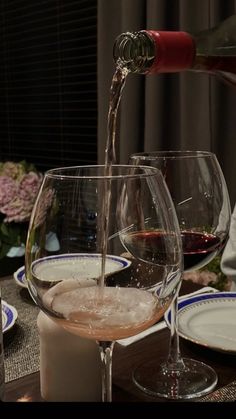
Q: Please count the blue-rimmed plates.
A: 3